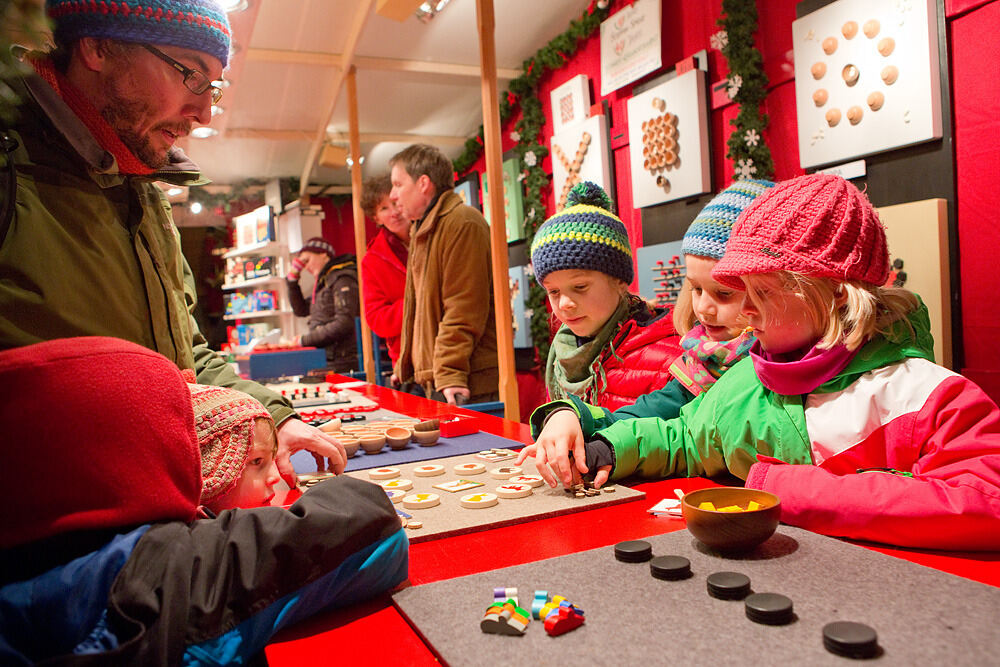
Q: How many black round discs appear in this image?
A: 5